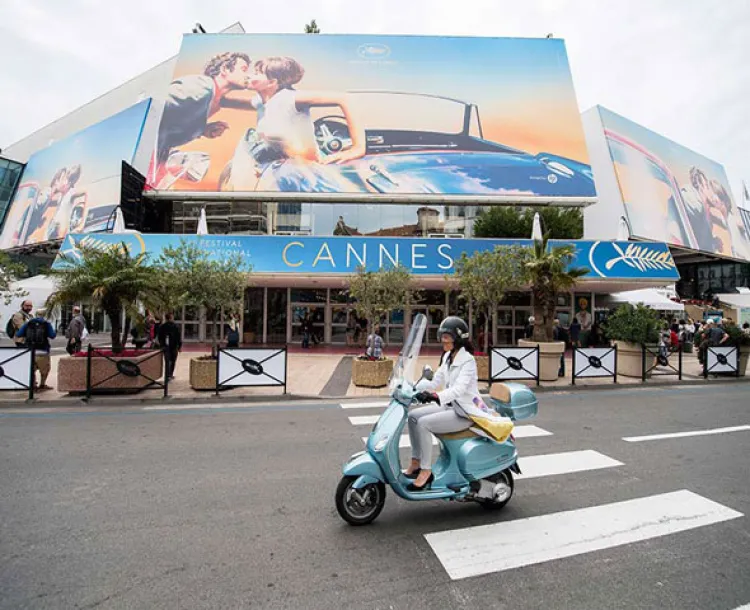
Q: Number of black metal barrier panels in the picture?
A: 7